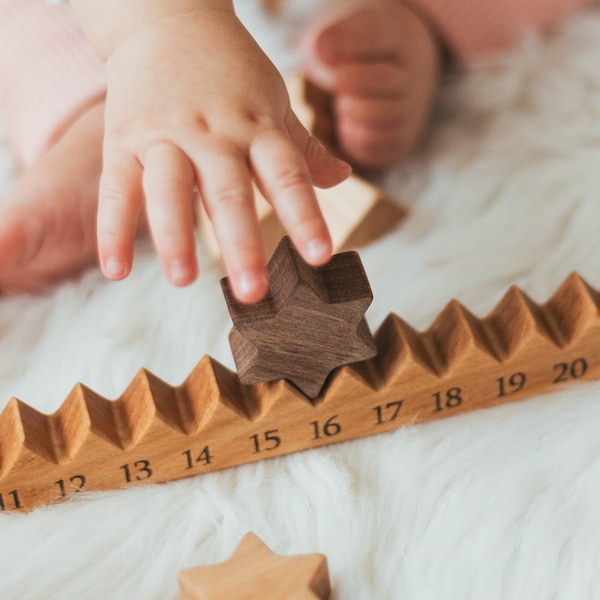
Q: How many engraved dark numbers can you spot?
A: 10